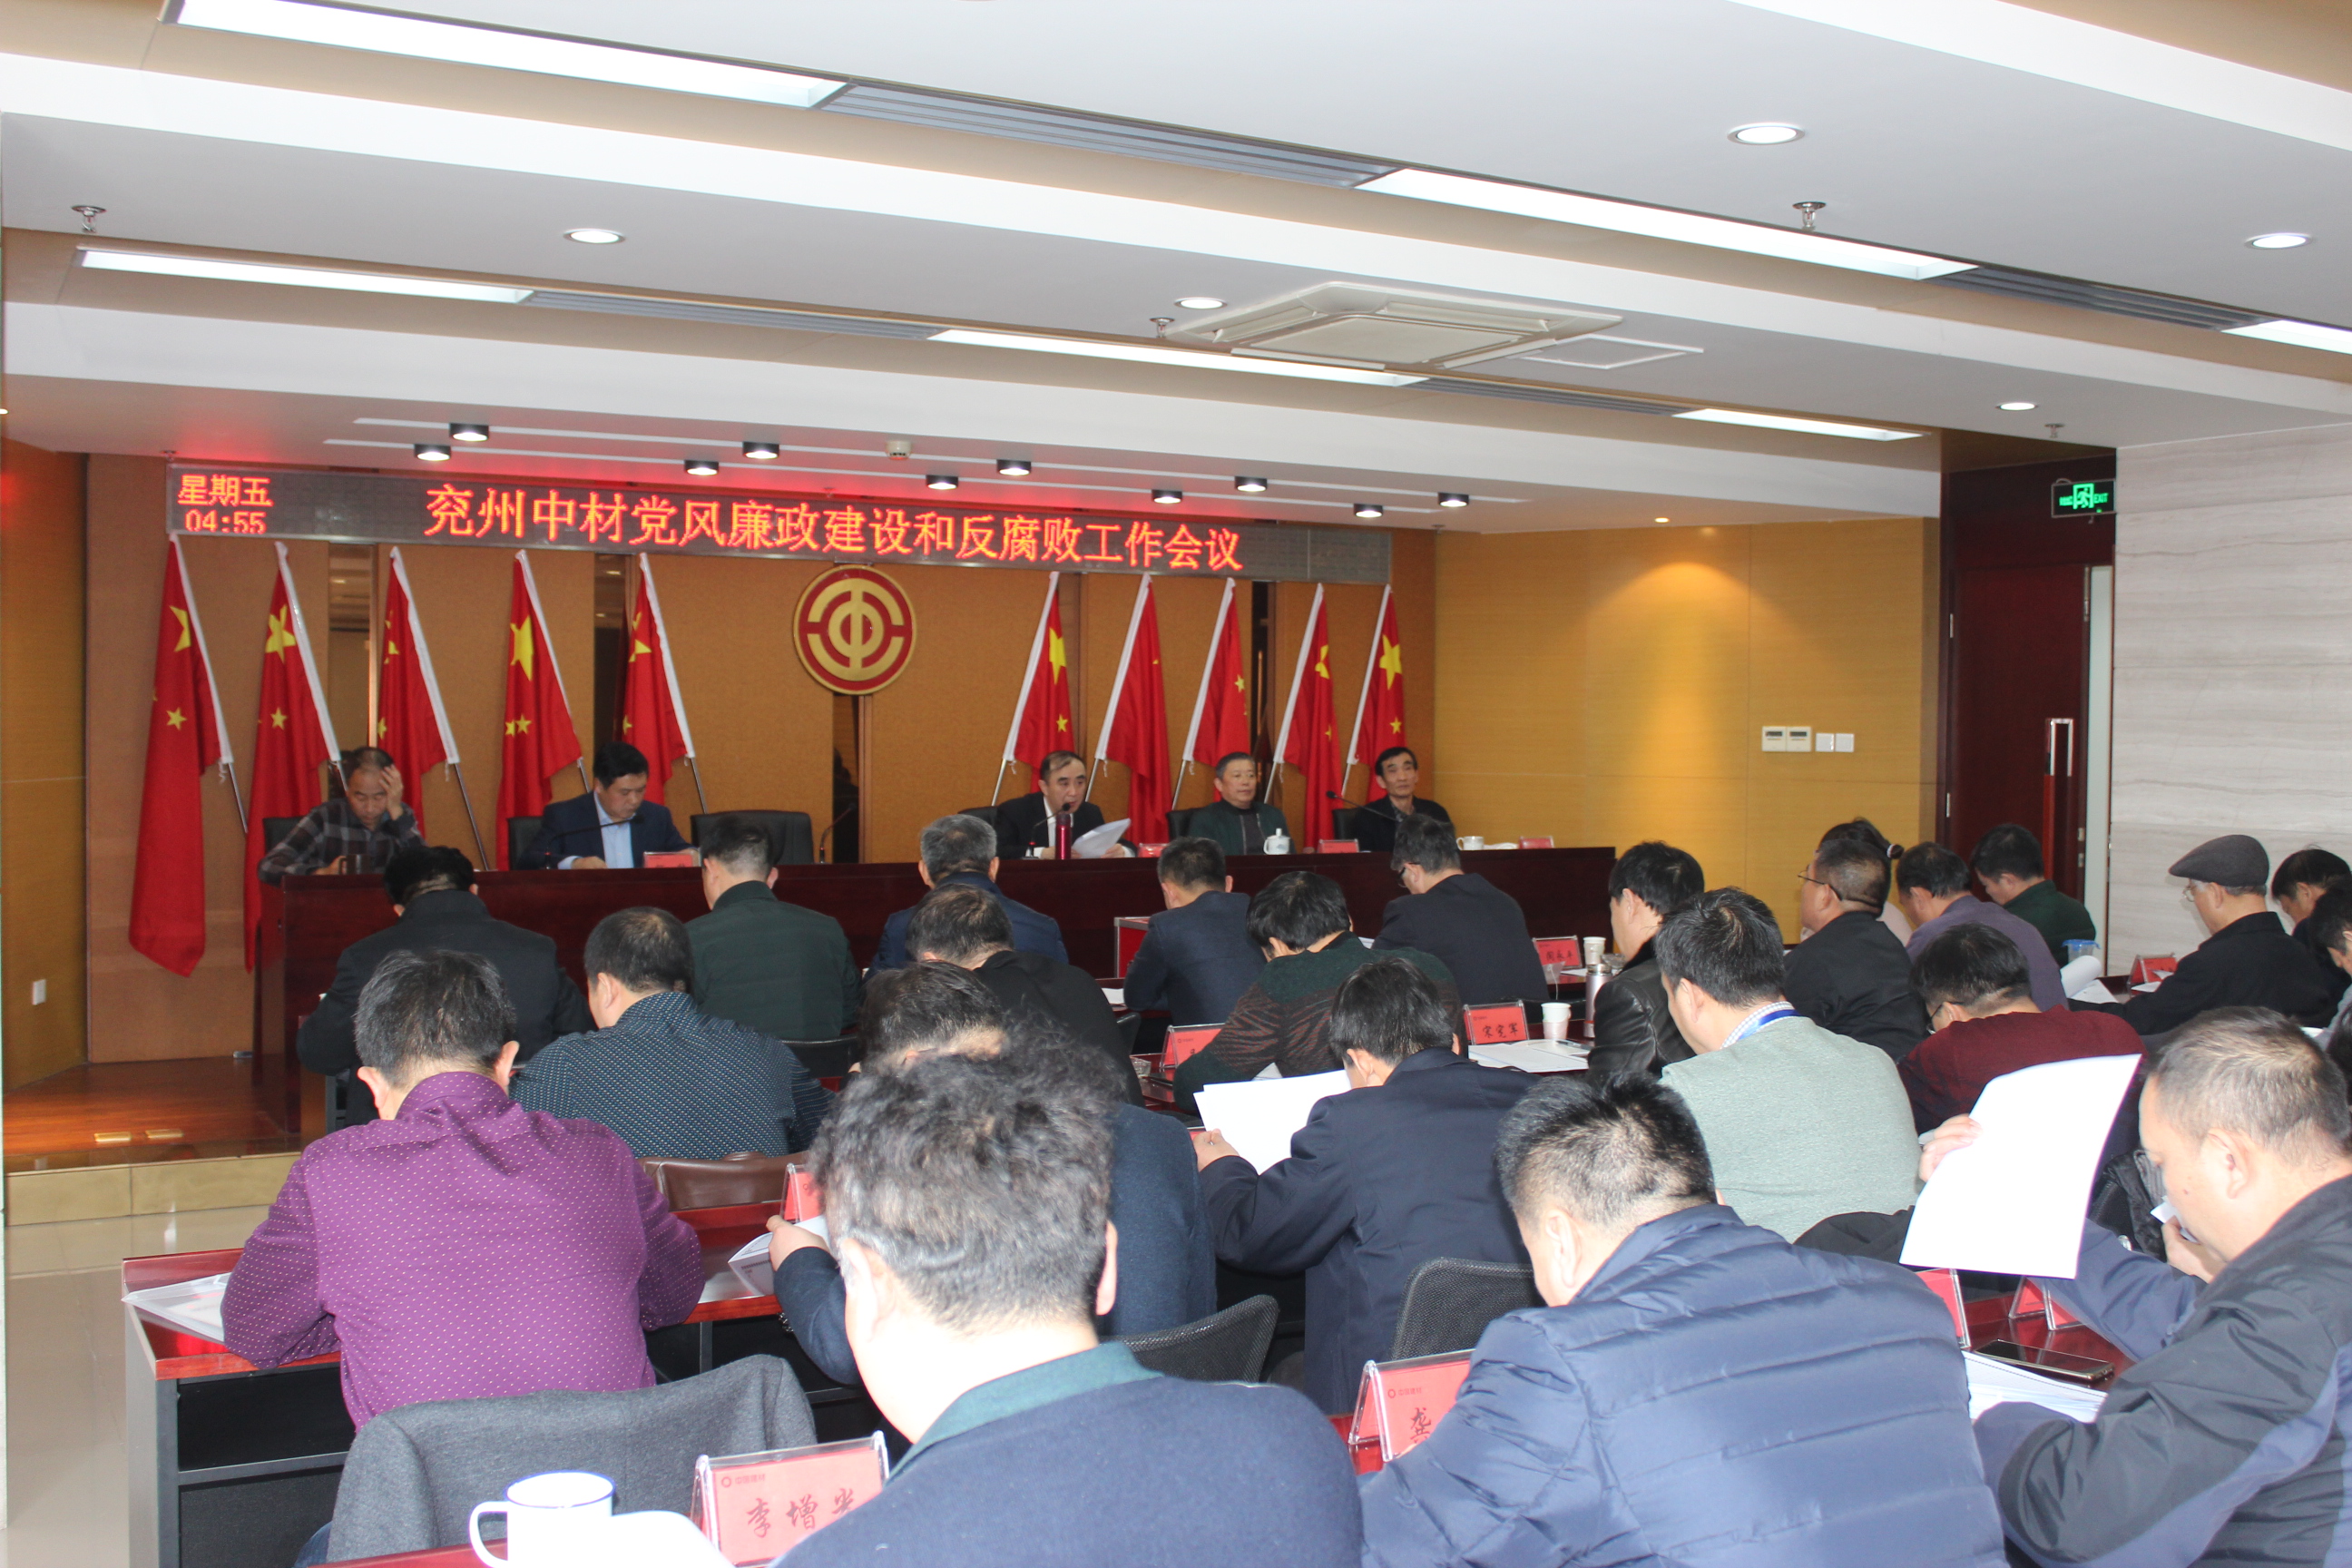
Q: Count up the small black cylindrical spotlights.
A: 10